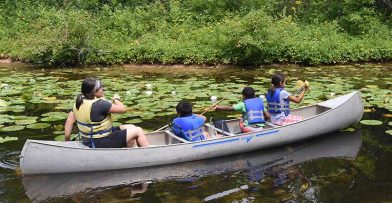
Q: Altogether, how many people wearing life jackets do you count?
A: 4